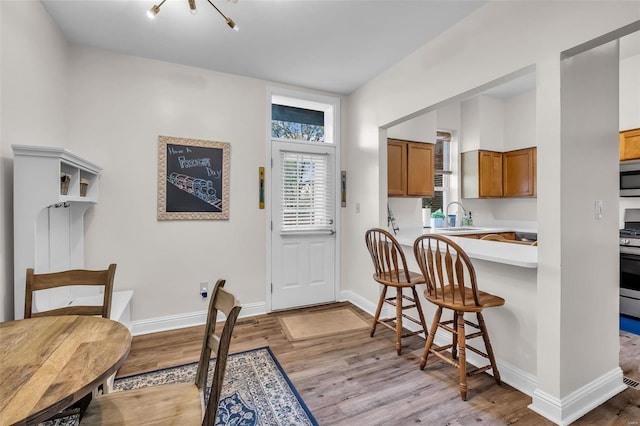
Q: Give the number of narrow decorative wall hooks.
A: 2